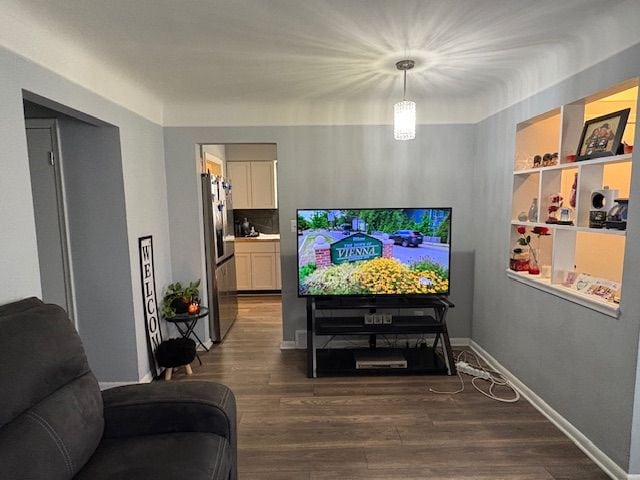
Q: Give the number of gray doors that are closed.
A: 1